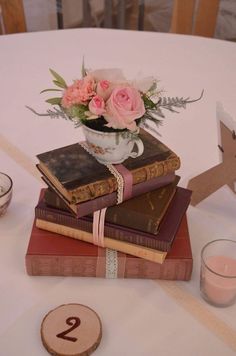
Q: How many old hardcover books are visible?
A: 6